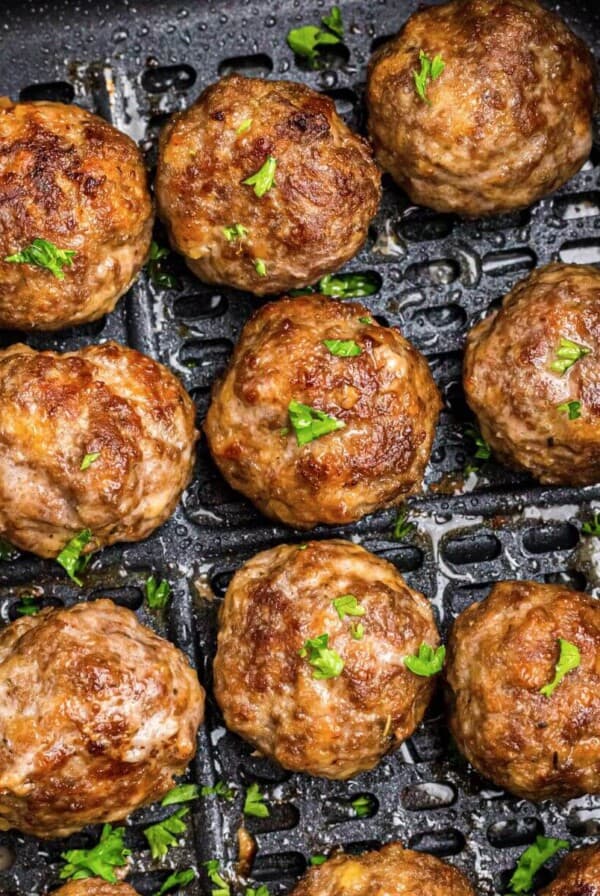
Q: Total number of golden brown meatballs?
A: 12